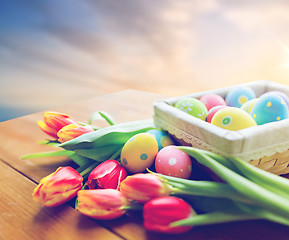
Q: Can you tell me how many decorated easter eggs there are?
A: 11